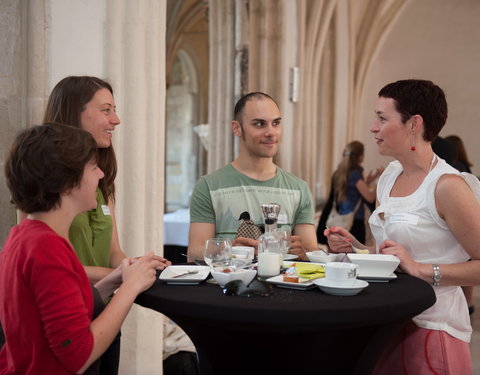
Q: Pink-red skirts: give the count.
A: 1